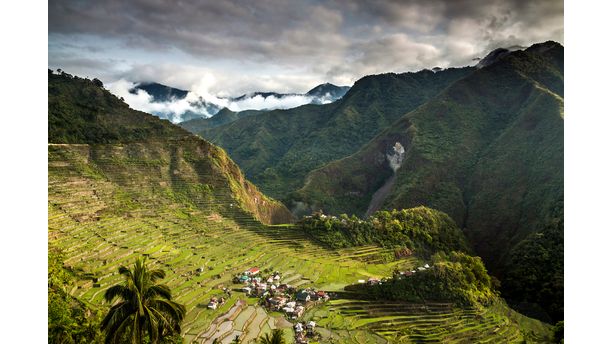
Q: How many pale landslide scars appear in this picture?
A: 1